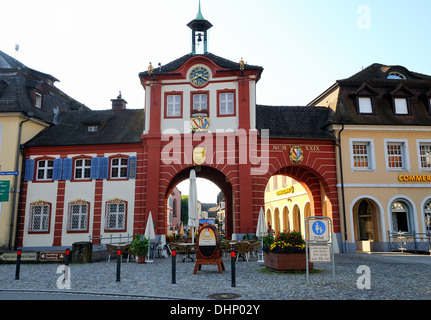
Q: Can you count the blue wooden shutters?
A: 6